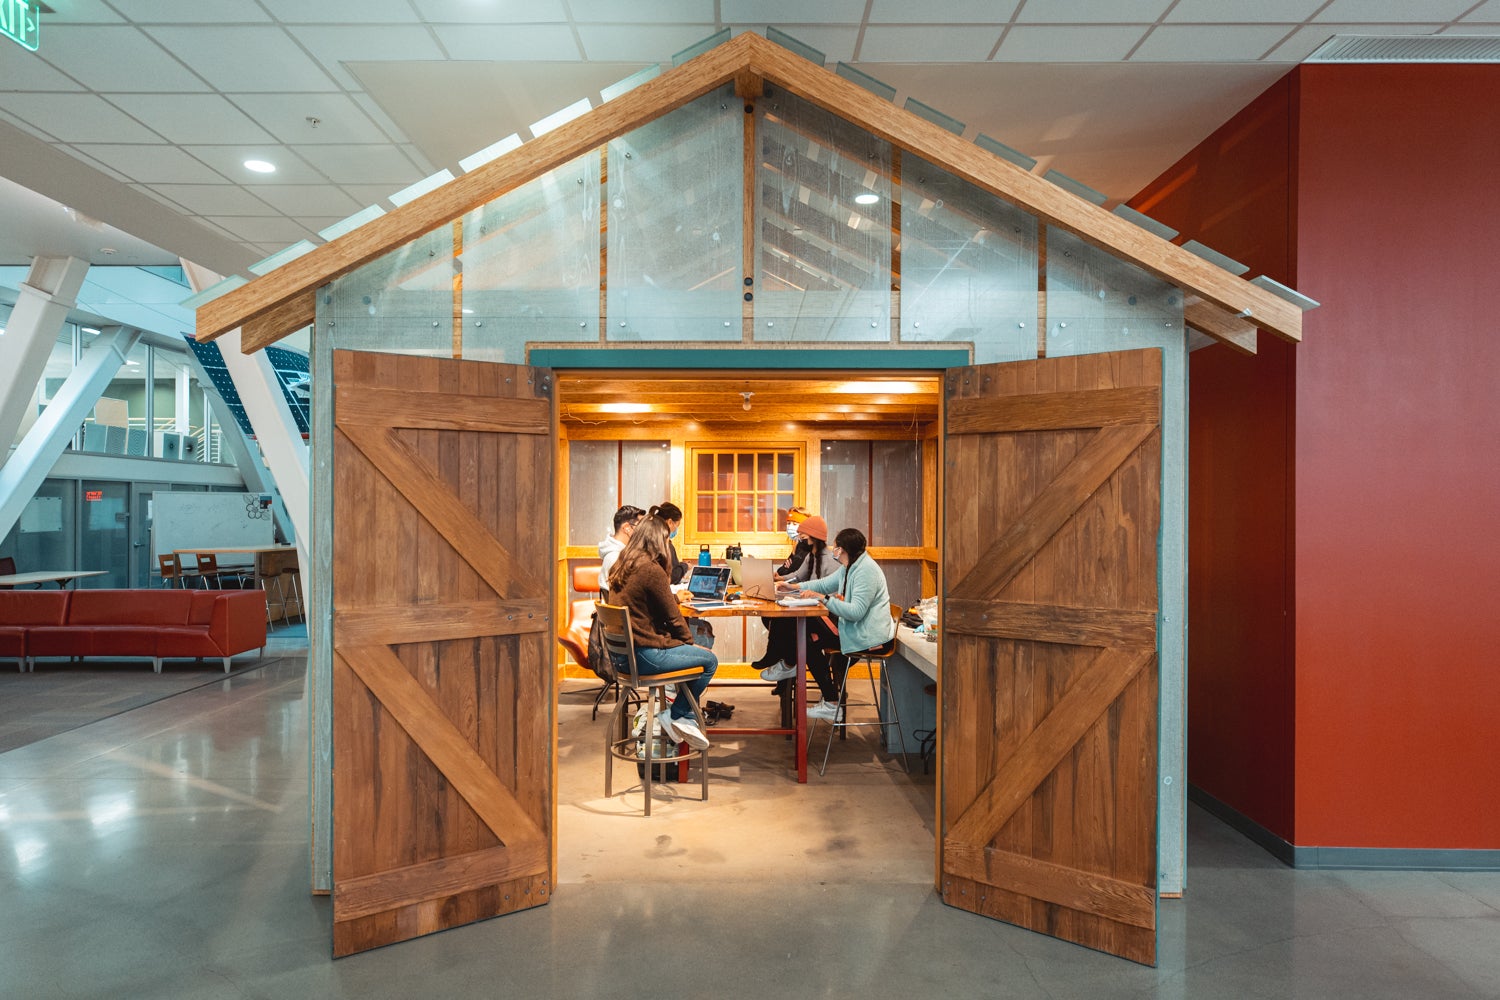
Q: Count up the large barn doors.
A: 2